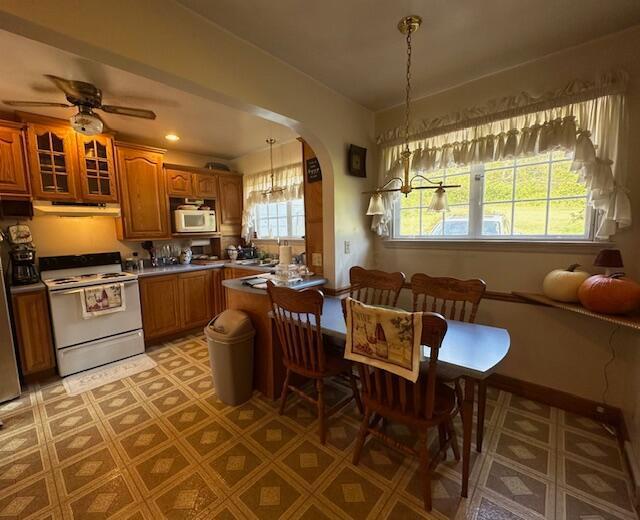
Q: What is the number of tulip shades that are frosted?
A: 2